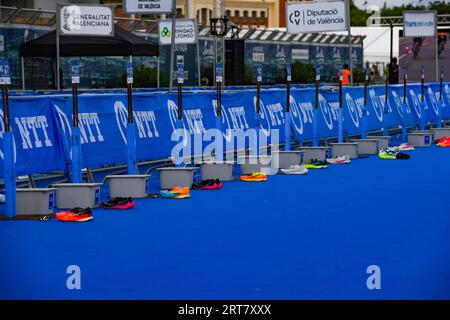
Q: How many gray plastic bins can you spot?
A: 13